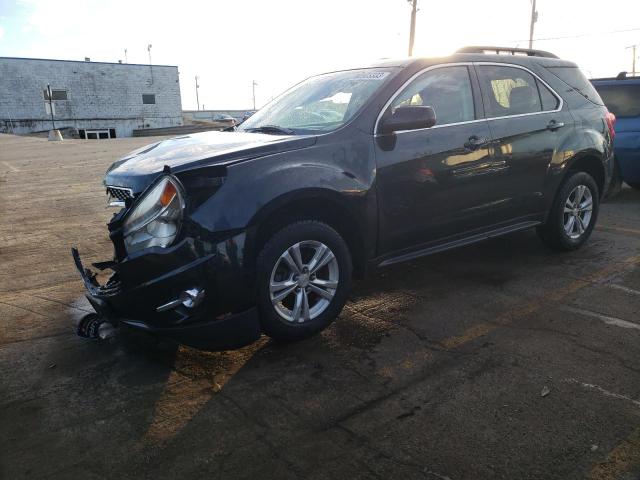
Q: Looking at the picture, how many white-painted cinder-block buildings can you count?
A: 1